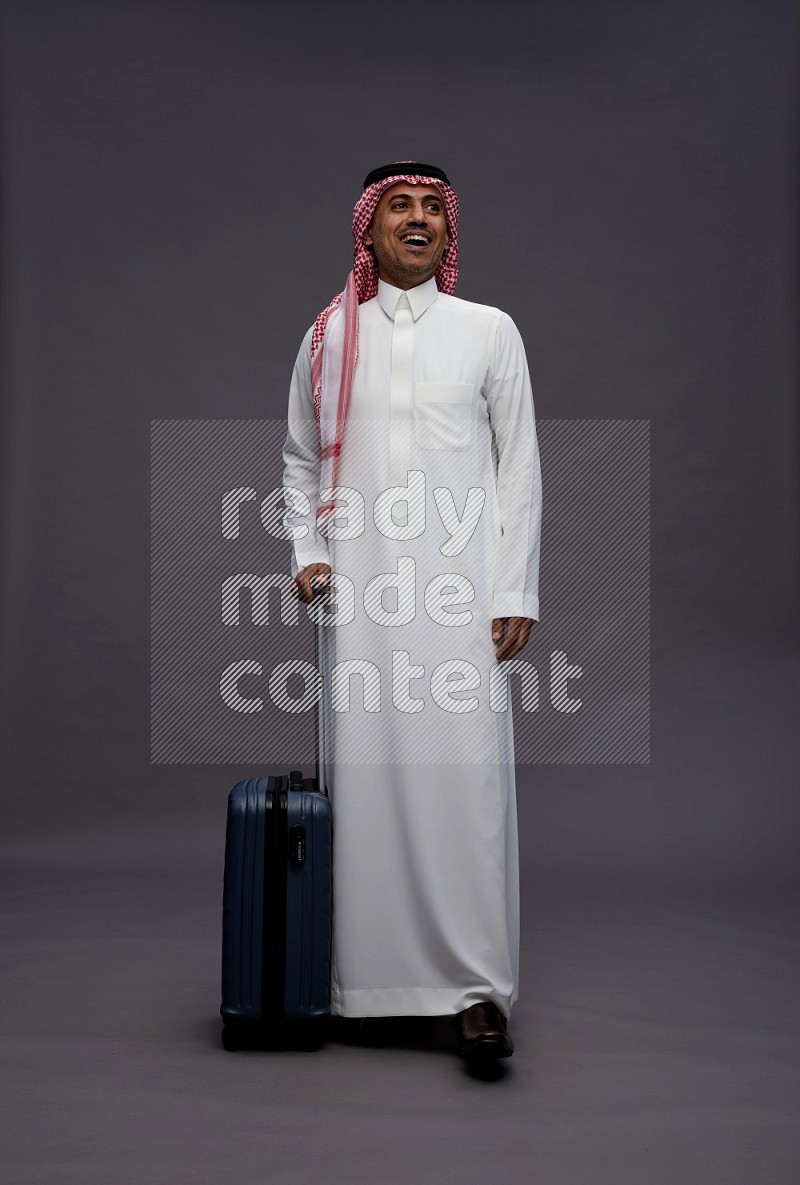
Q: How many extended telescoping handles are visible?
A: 1